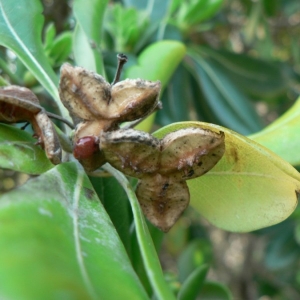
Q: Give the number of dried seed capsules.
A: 3